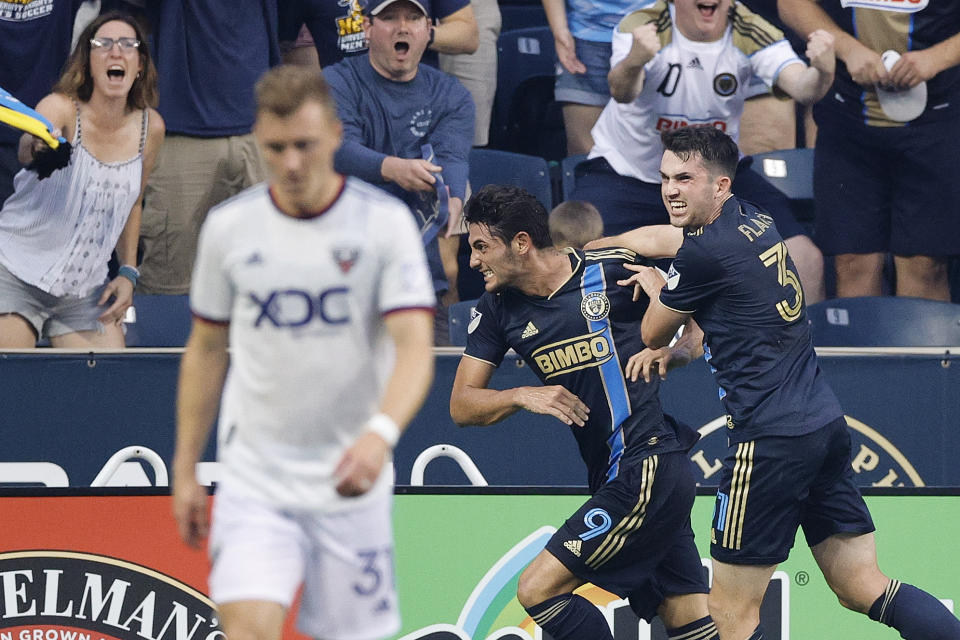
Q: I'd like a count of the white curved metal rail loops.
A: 2